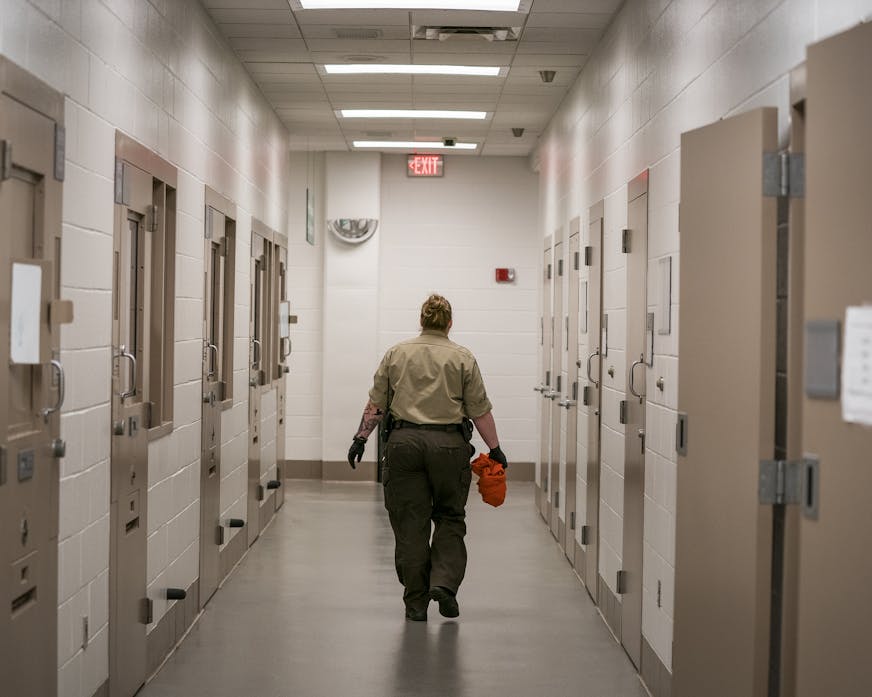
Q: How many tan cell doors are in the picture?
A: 12